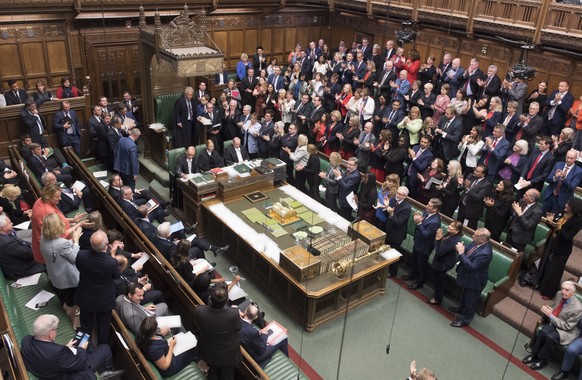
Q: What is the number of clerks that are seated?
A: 3